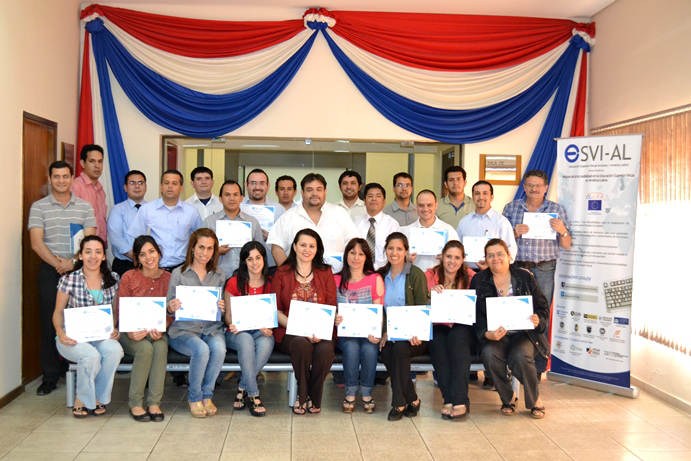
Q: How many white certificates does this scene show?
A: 15